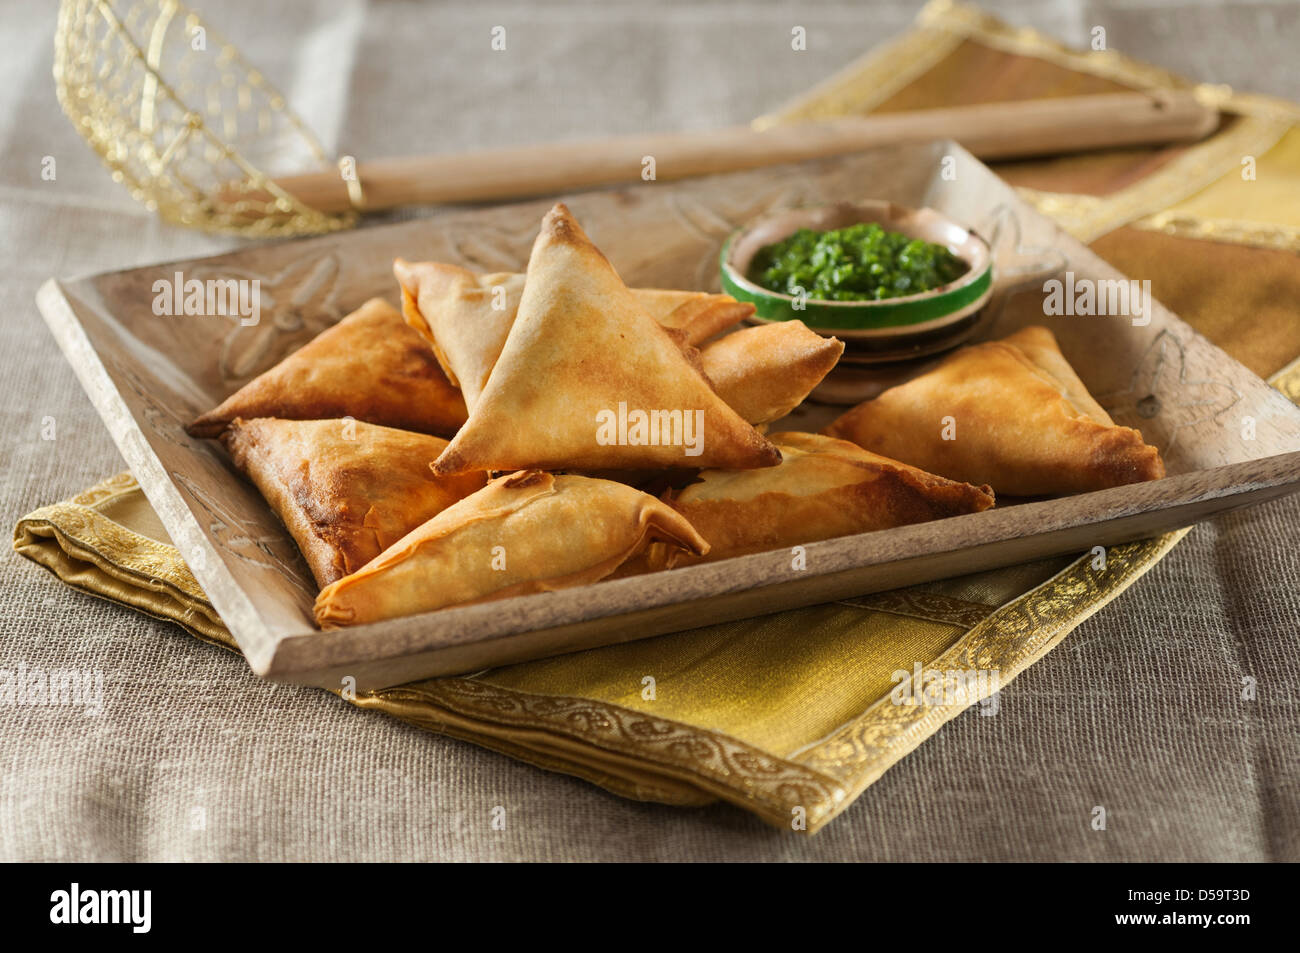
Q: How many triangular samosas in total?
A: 8